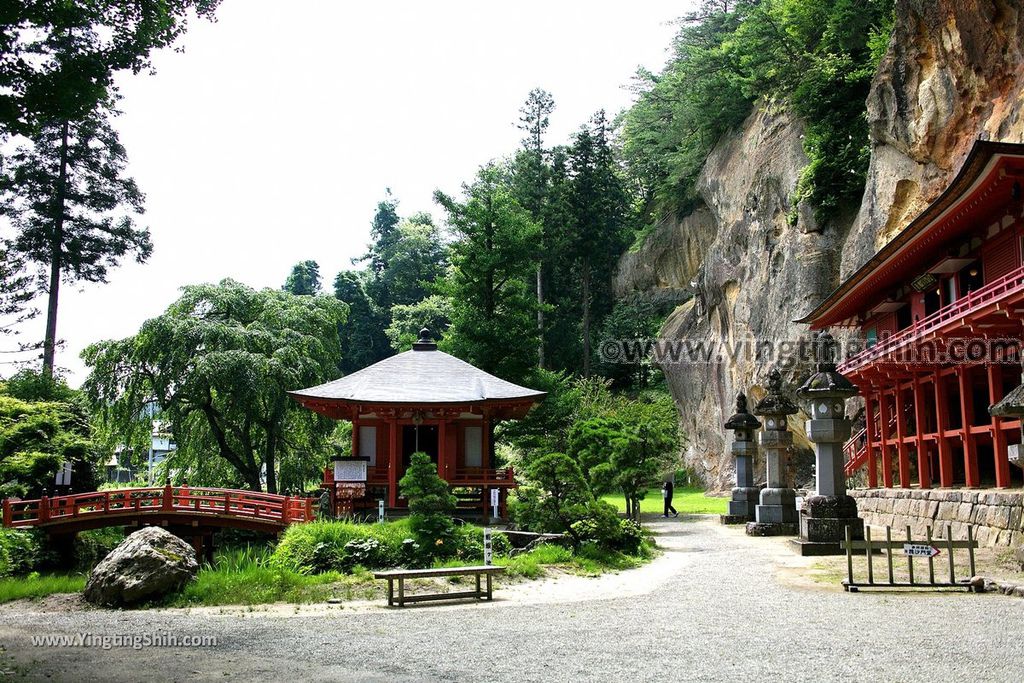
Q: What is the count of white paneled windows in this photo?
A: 2